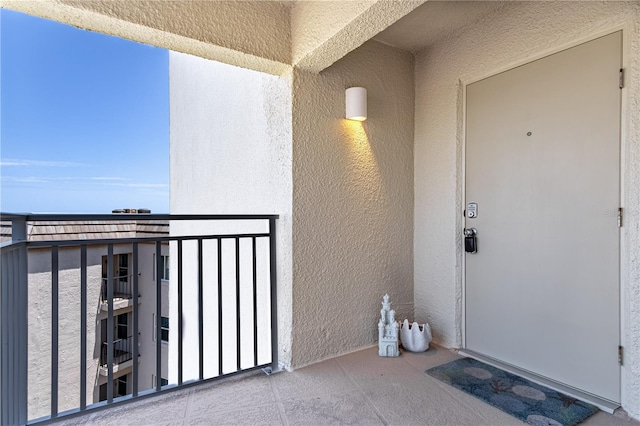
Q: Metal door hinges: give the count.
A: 3